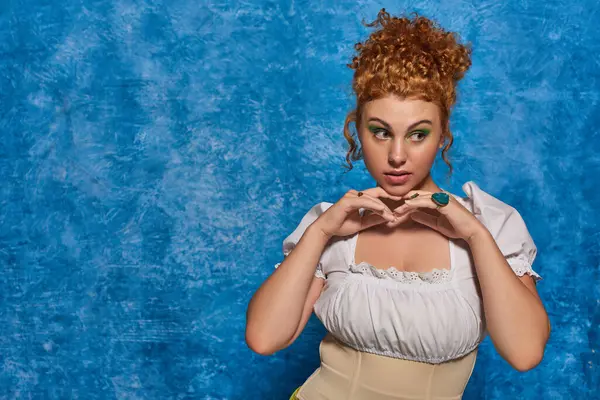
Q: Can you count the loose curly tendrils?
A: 2